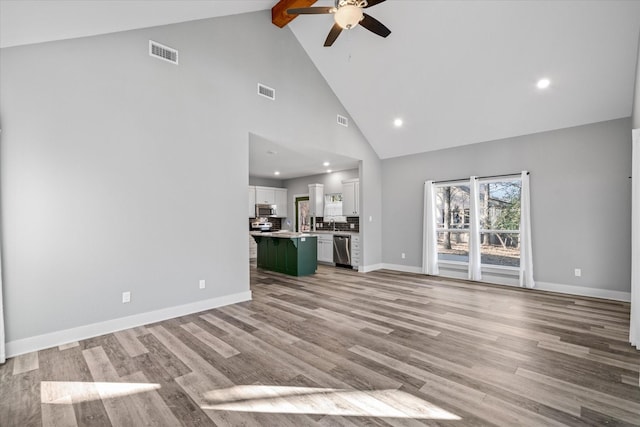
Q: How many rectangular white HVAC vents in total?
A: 3